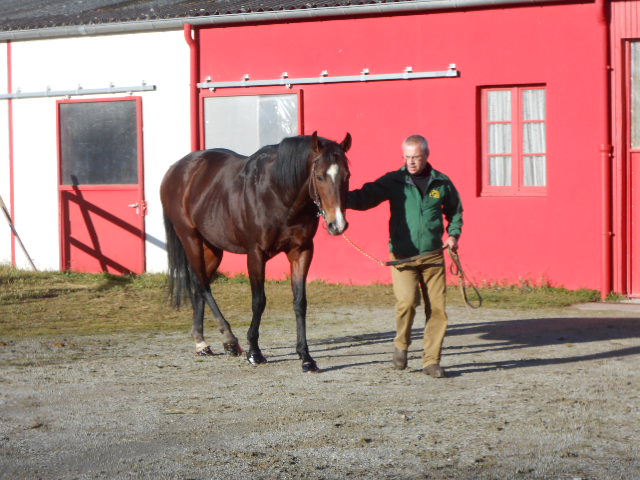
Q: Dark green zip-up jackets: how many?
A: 1